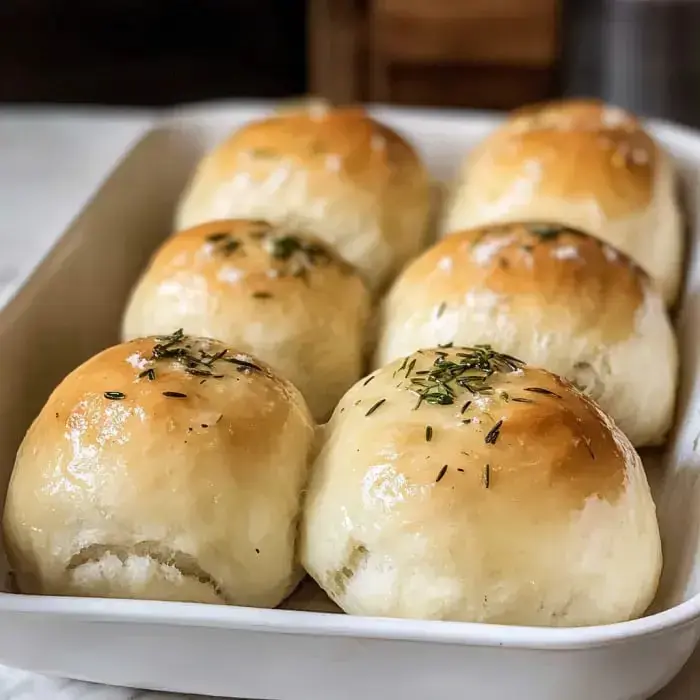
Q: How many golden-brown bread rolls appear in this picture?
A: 6